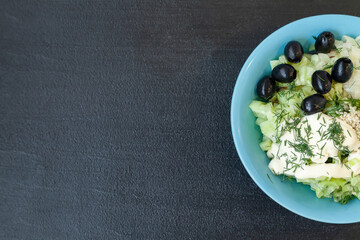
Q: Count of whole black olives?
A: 7